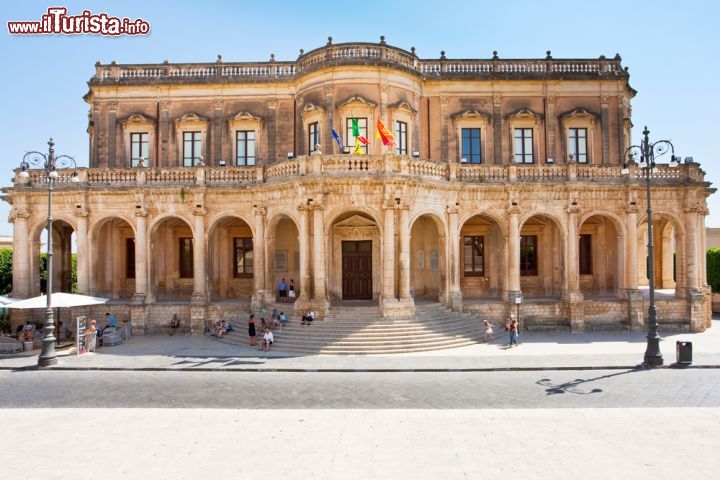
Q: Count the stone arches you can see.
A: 11